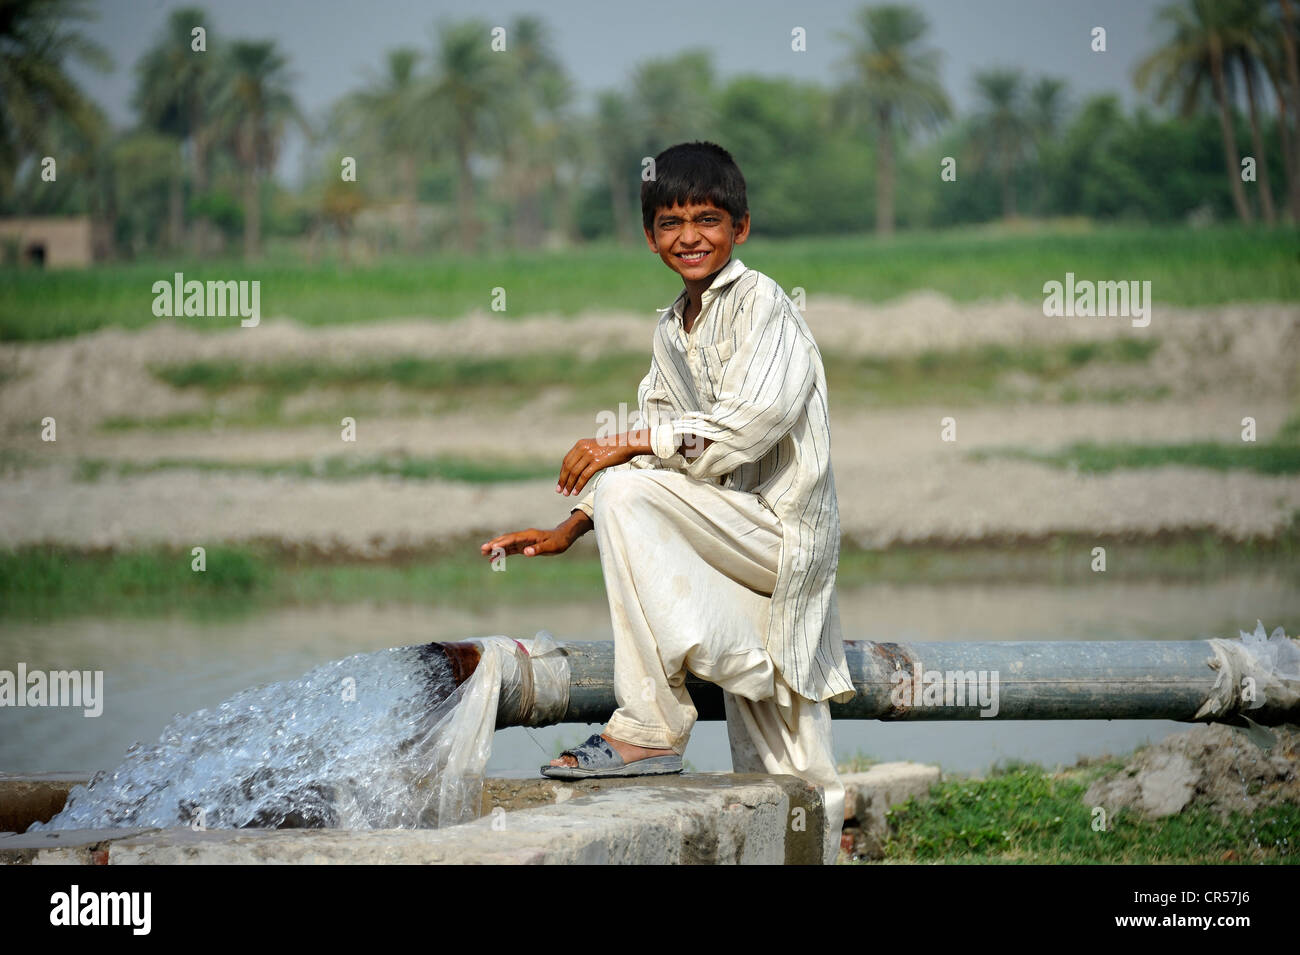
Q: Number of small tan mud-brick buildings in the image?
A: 1